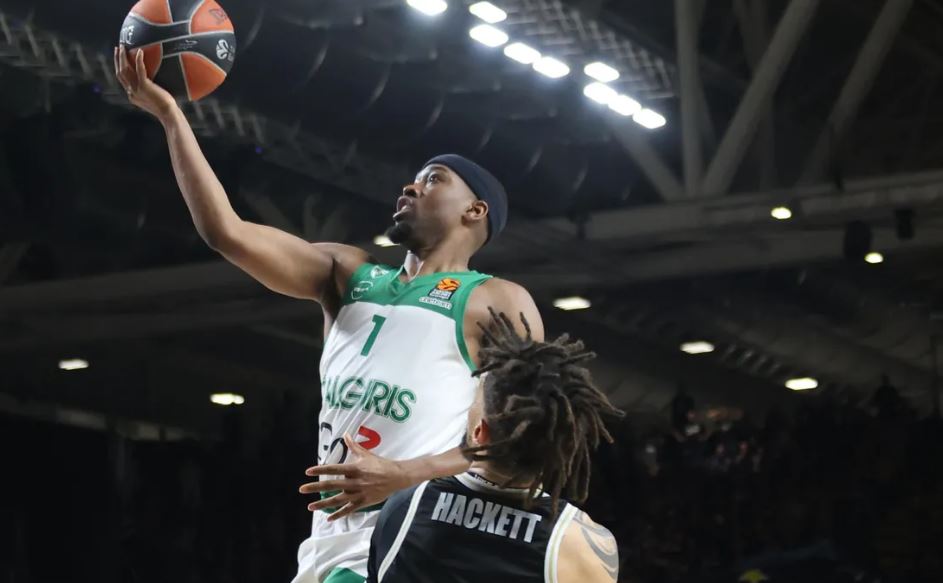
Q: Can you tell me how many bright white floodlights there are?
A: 9